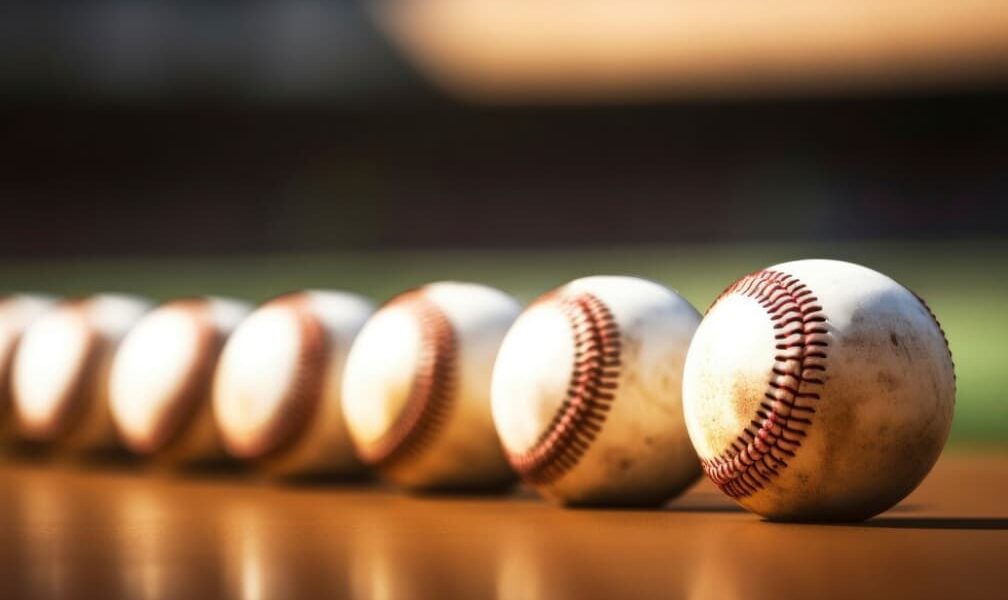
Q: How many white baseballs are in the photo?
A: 7